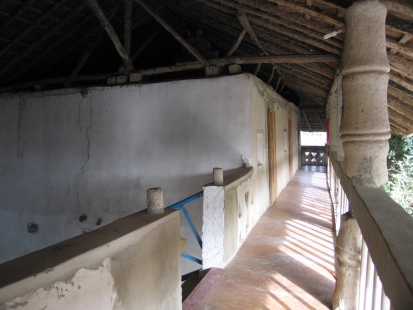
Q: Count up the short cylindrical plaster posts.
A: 2